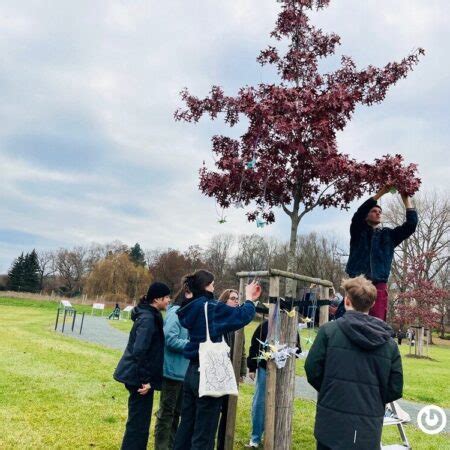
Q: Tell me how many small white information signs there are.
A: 3